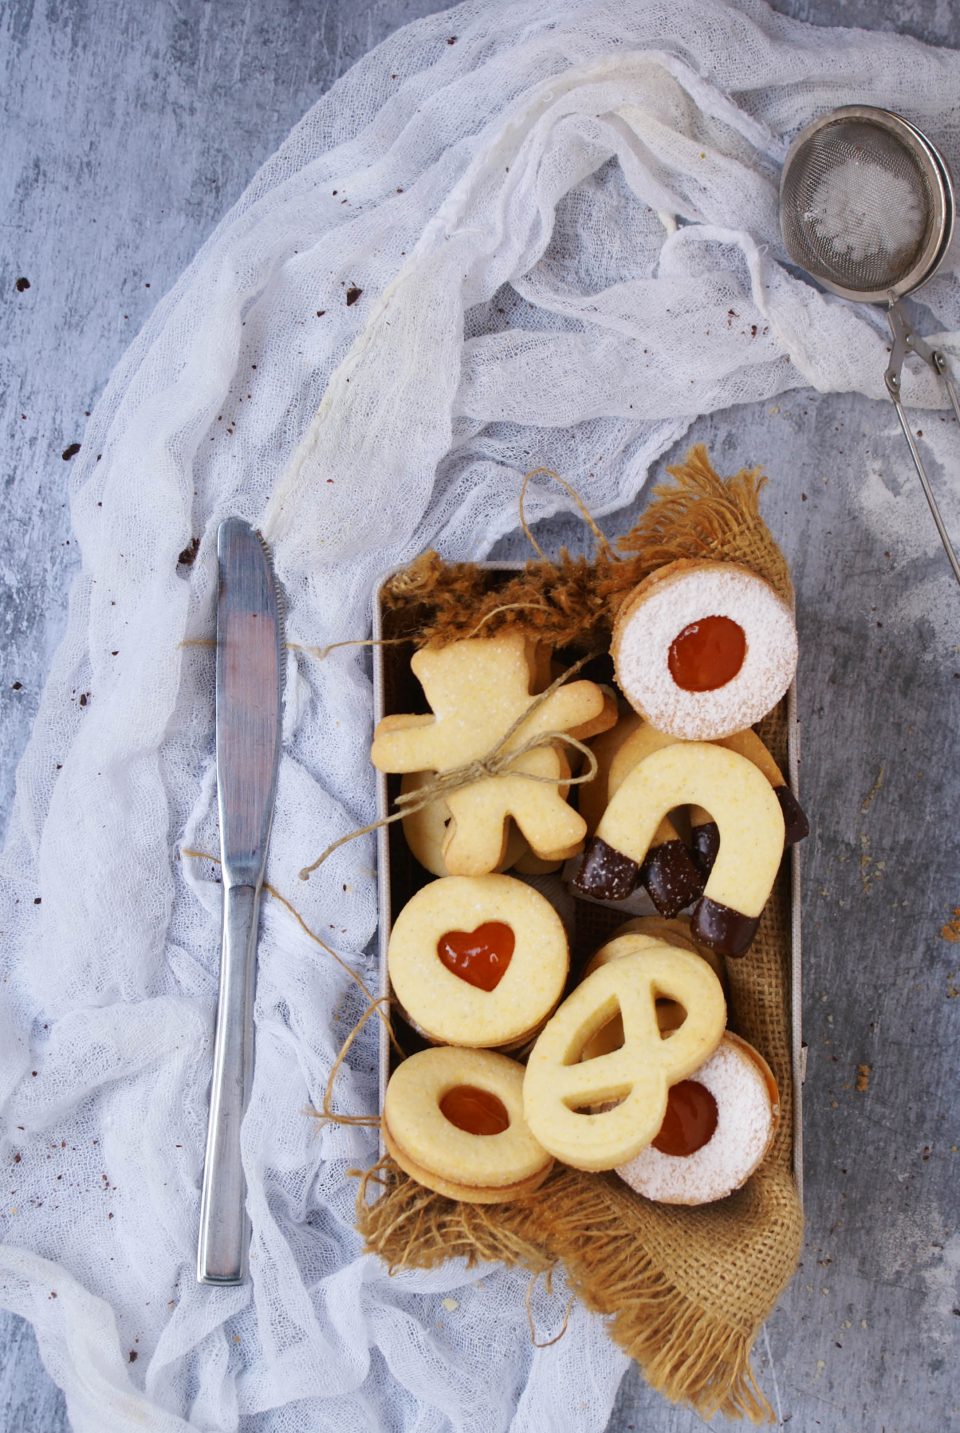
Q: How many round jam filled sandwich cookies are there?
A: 4